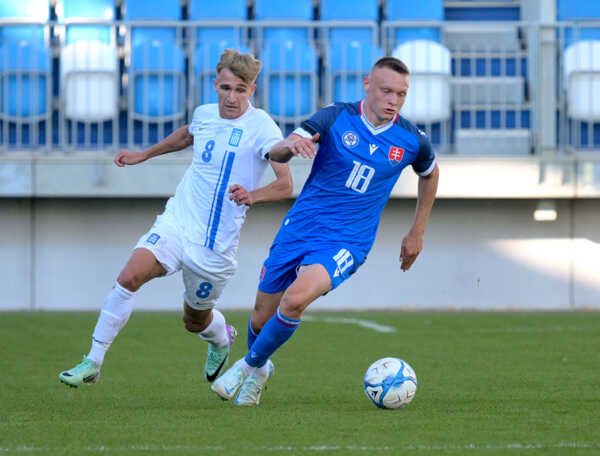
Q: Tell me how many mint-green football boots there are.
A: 2